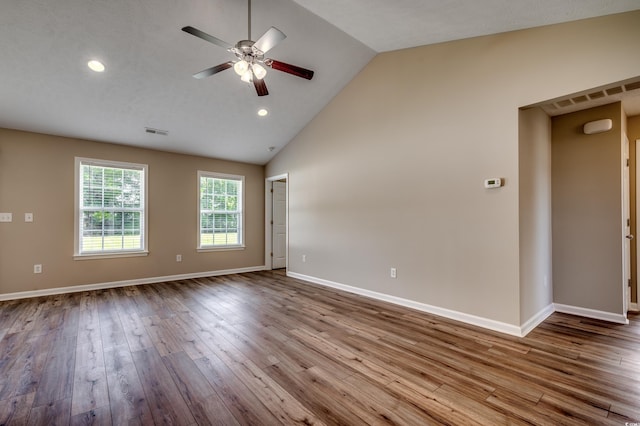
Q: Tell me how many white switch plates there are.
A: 2